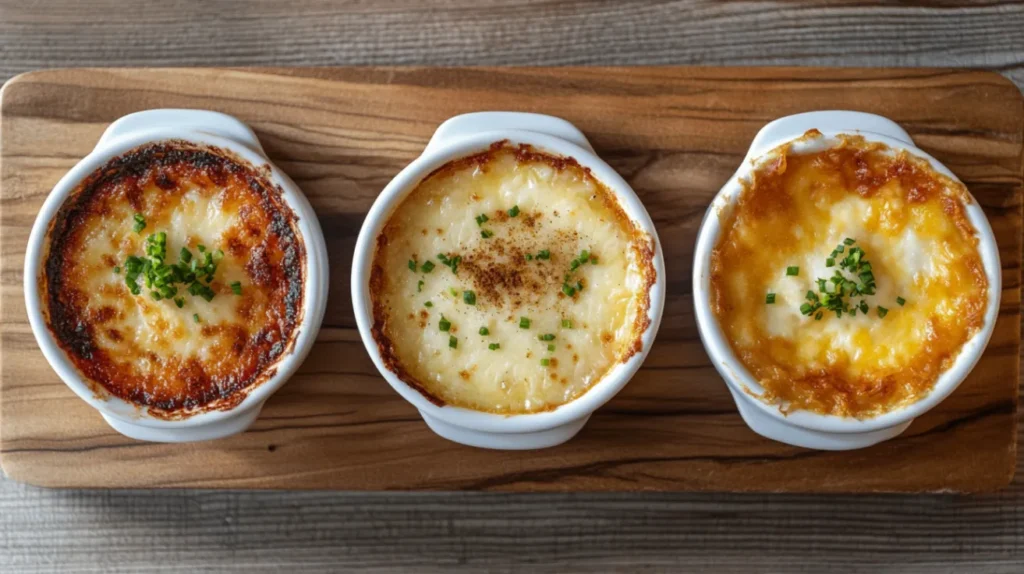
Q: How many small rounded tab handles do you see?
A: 6